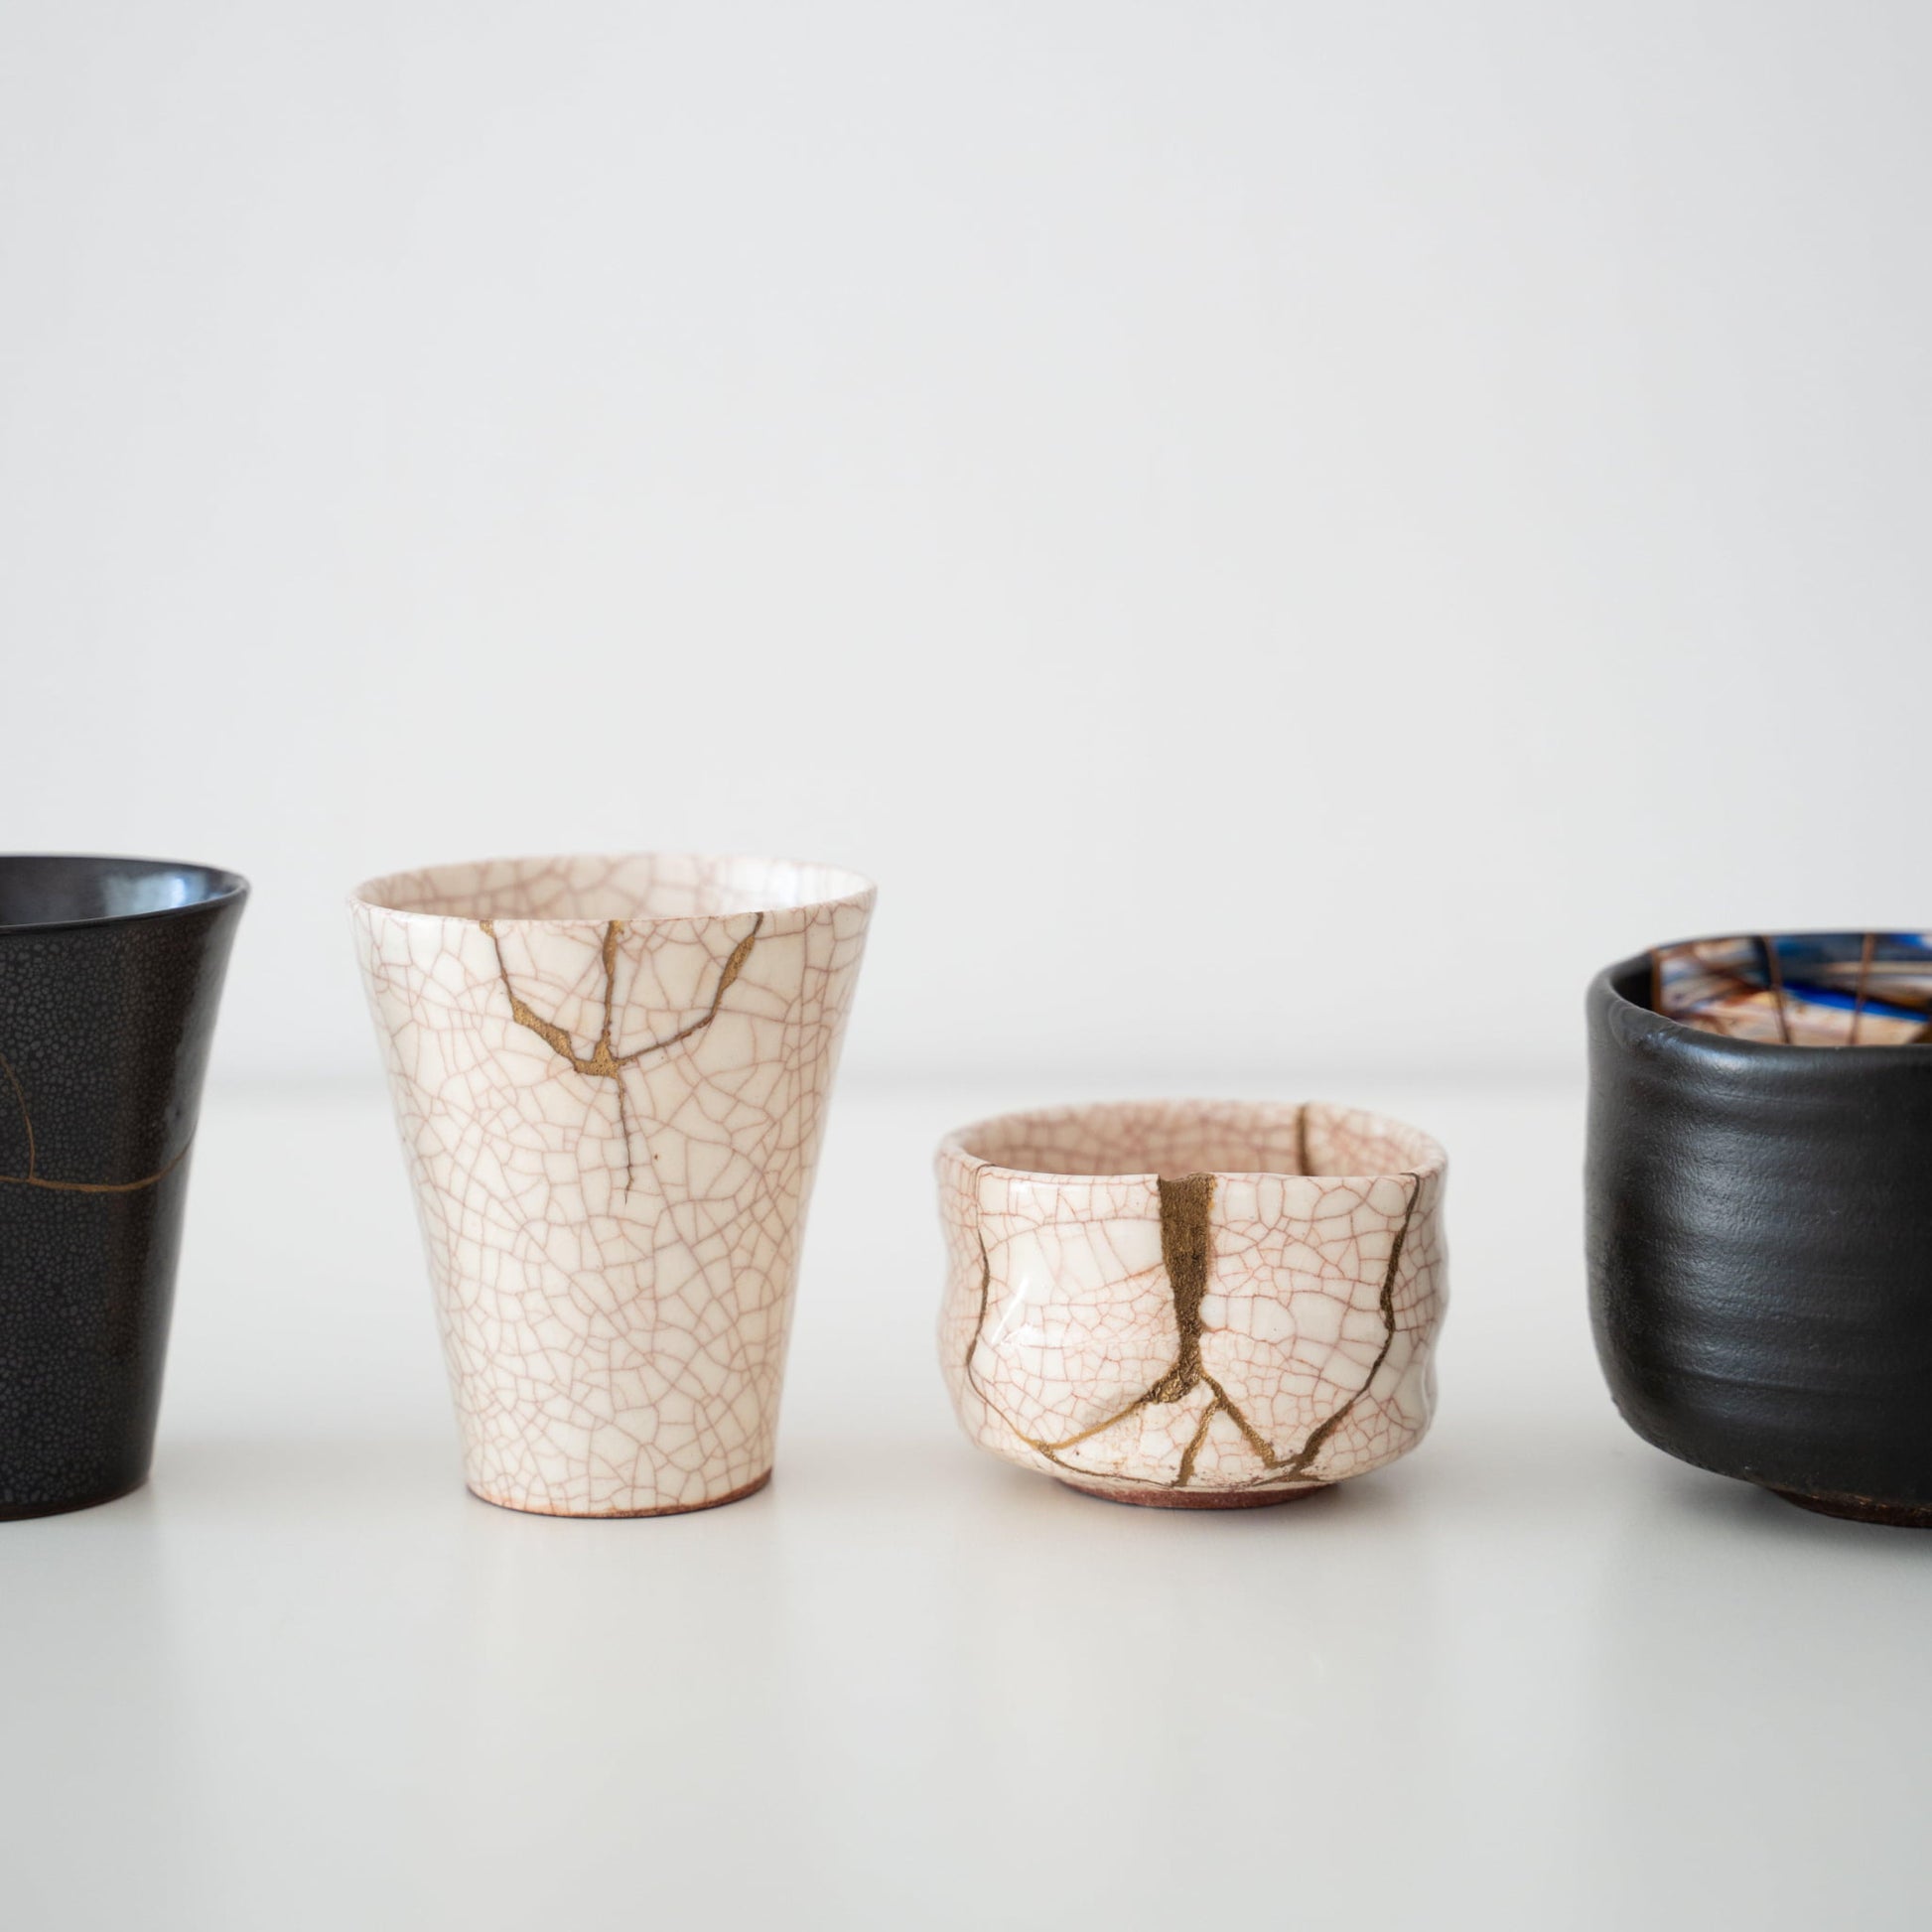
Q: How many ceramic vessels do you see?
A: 4